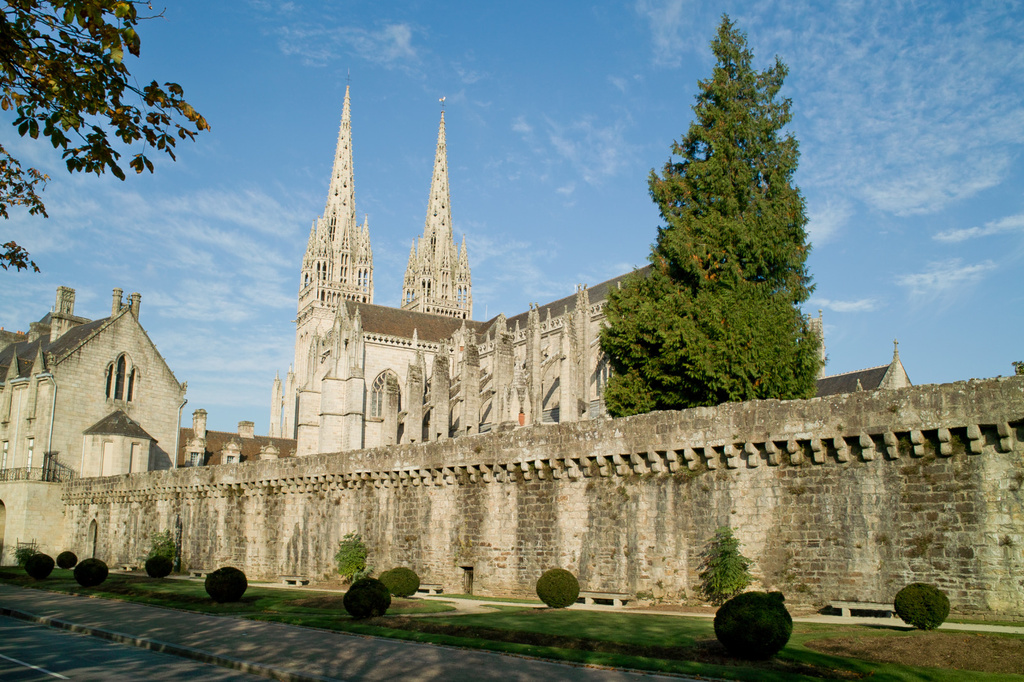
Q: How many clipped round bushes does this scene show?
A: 10